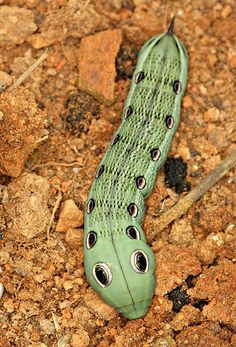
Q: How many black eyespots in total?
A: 14